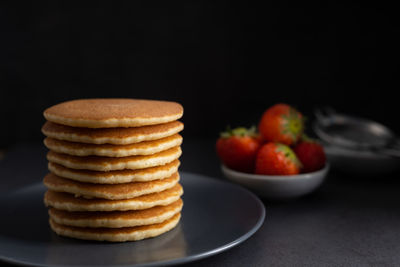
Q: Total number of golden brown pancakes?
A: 9